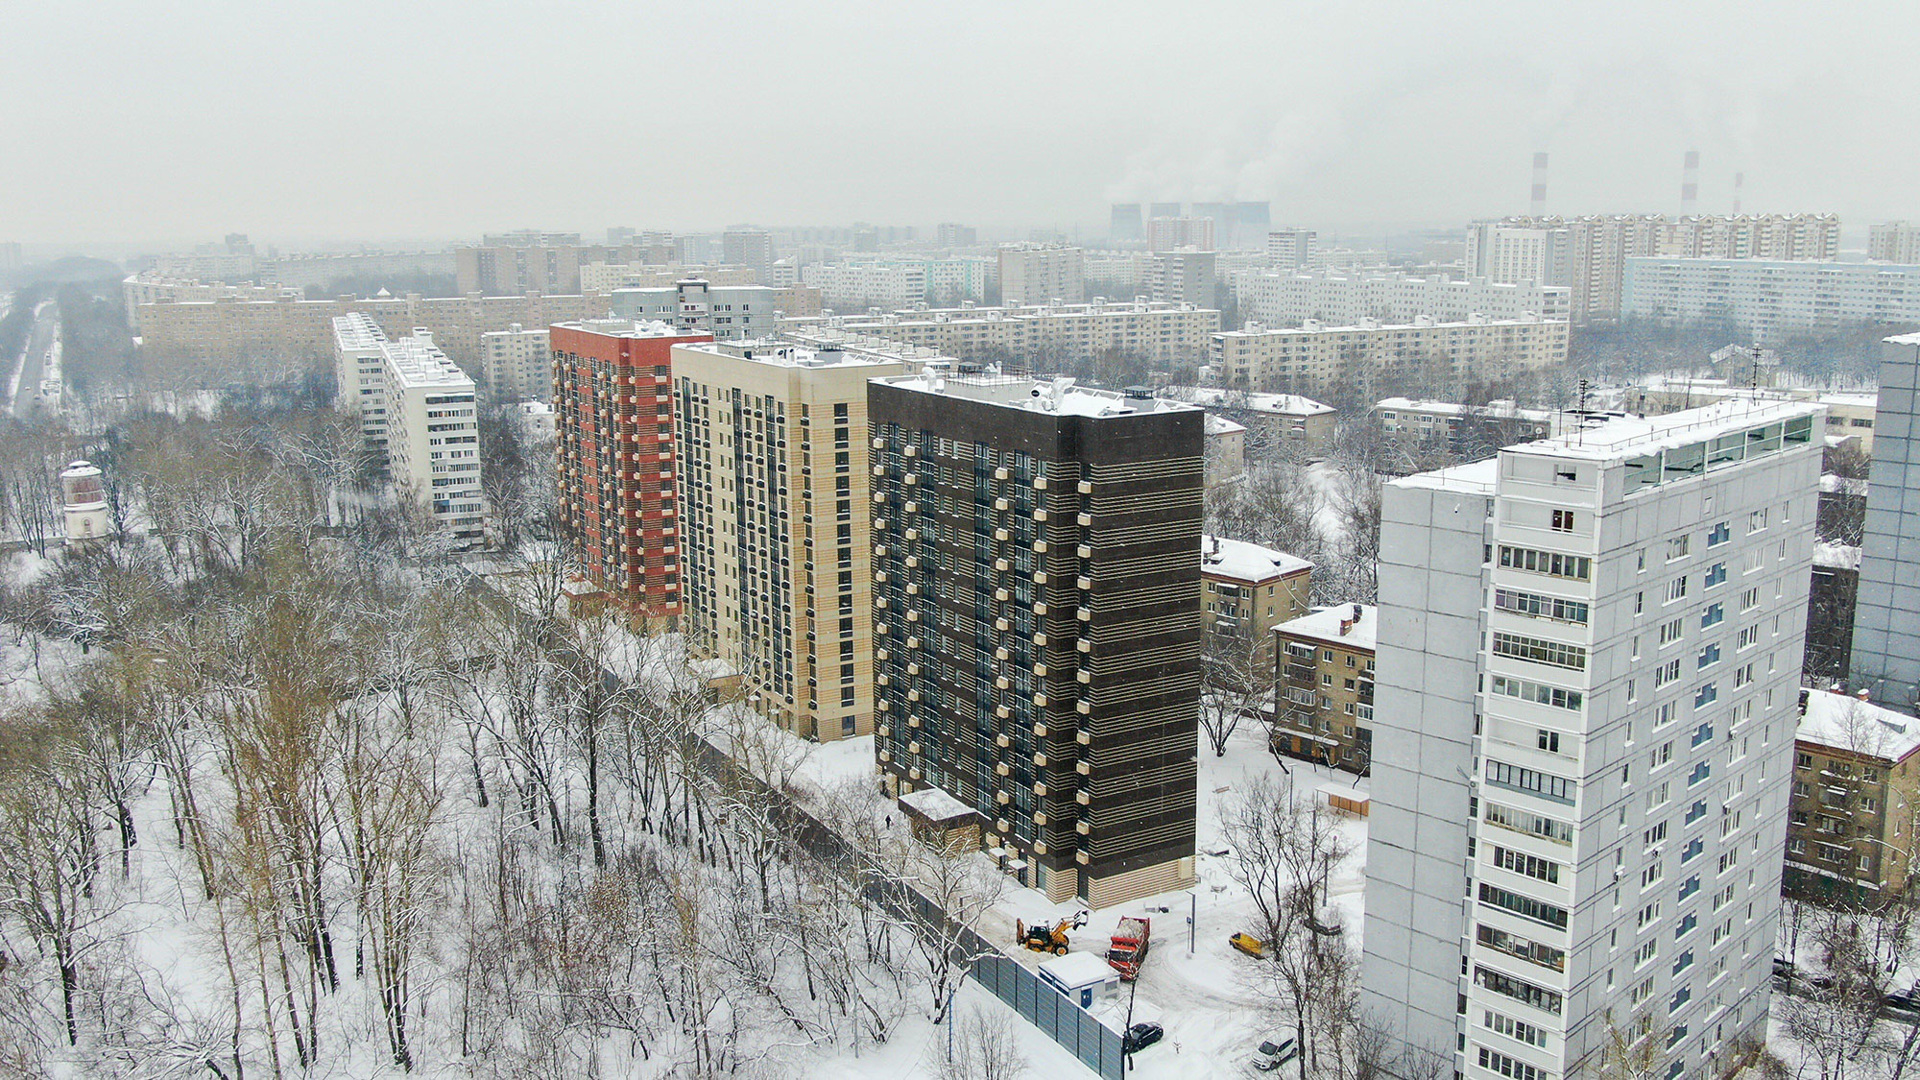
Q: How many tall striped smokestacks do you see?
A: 3